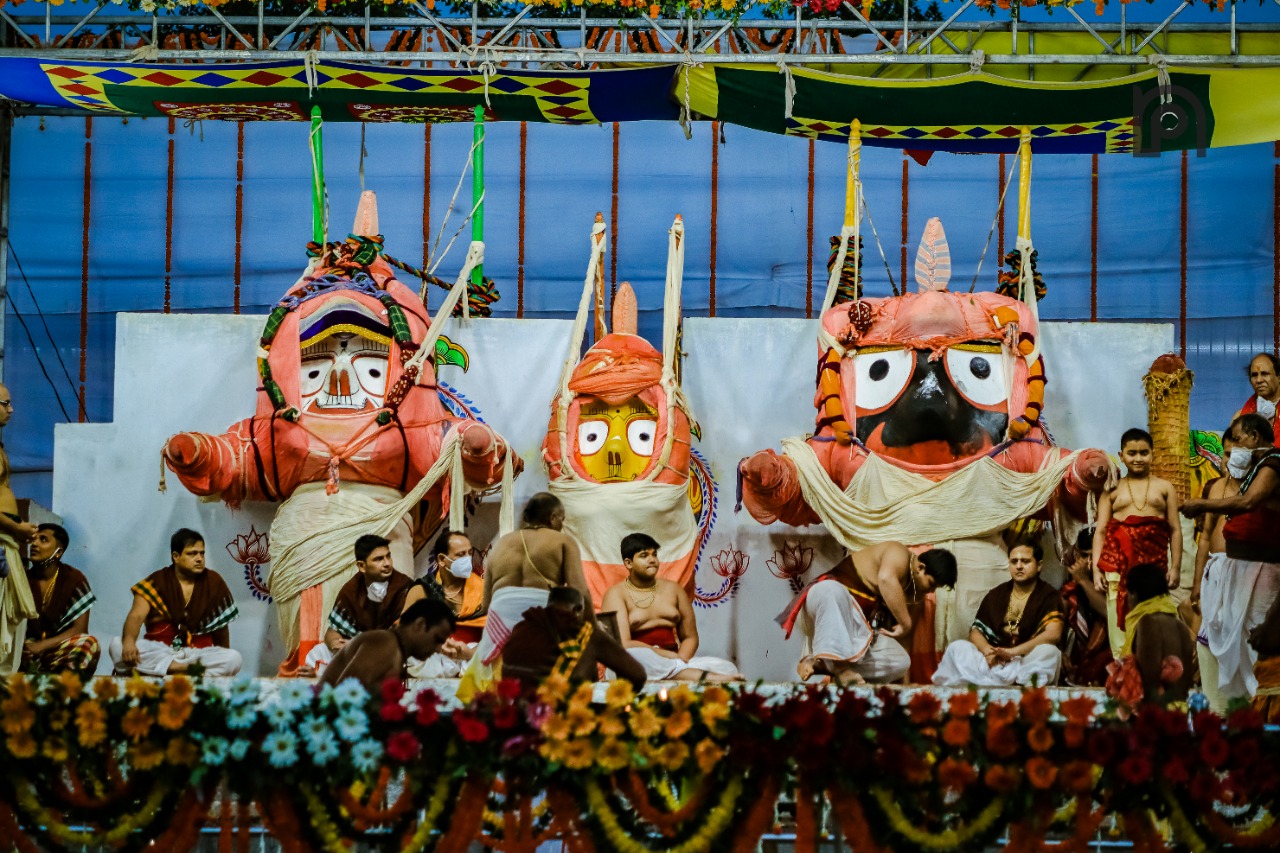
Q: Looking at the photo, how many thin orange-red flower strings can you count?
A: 13